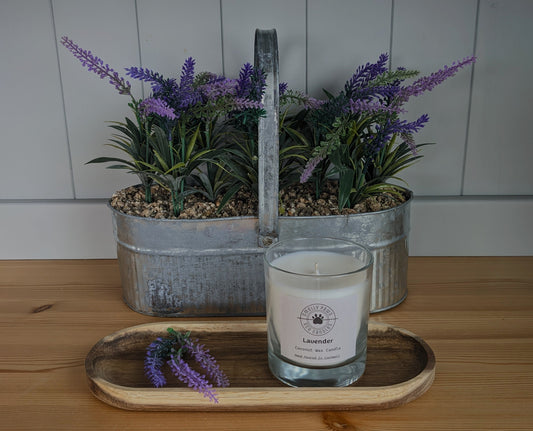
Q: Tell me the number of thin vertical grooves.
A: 6